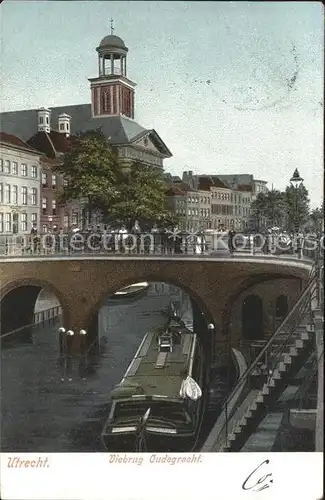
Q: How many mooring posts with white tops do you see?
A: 4